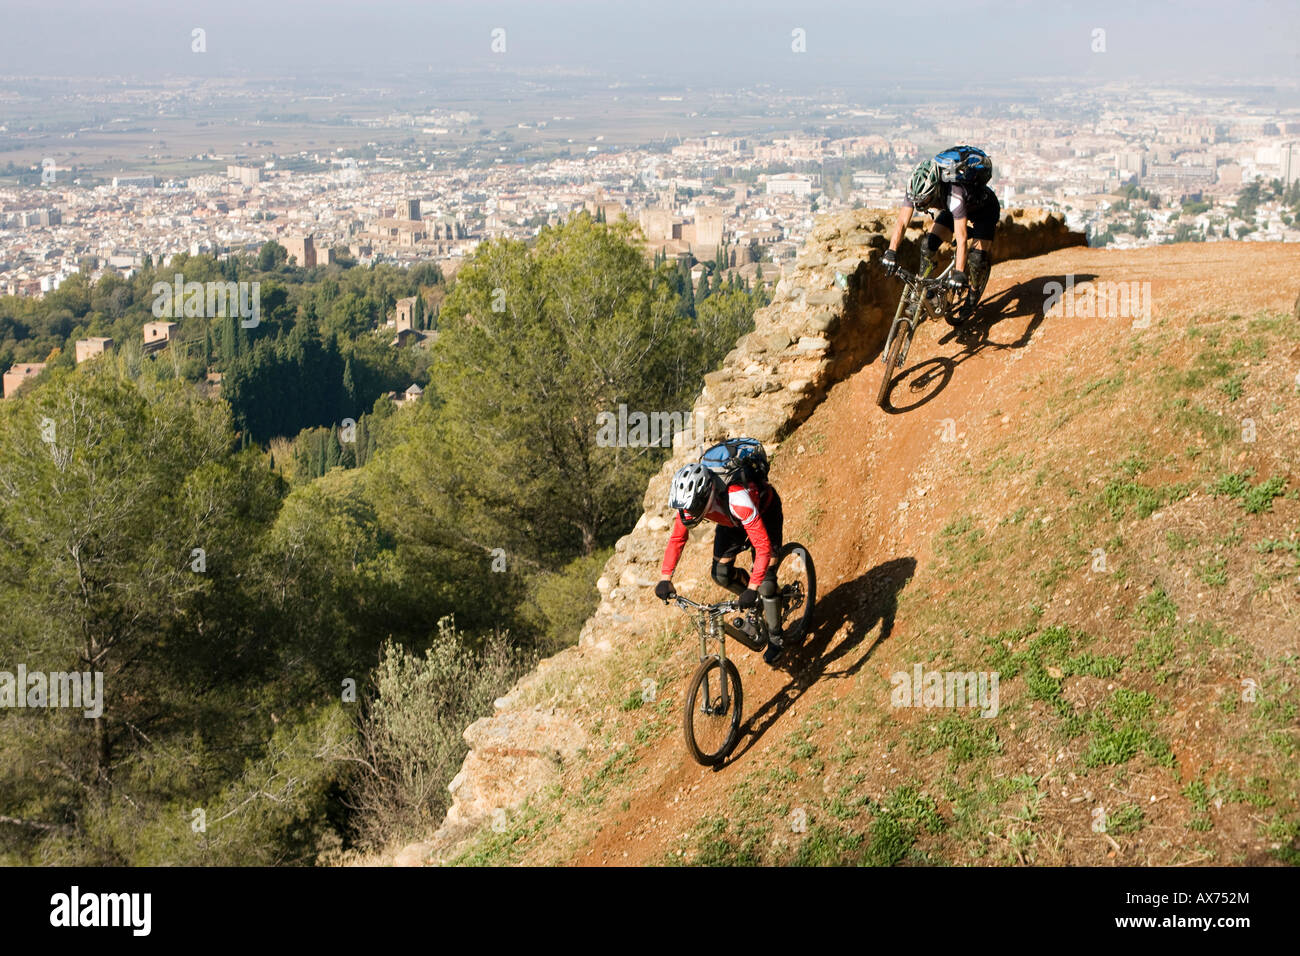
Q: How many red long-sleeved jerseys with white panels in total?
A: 1